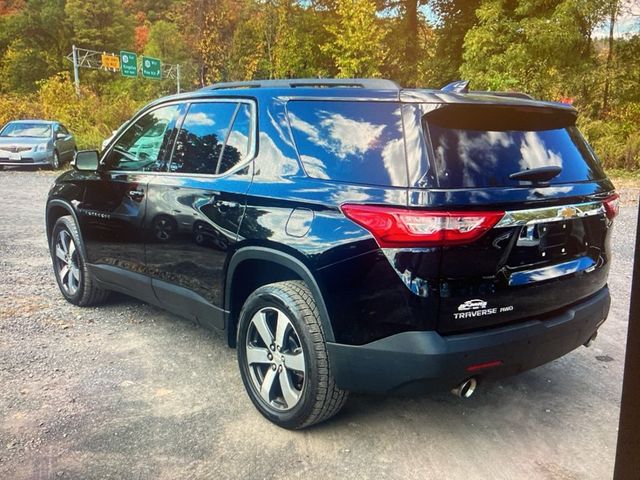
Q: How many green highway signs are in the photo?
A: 2